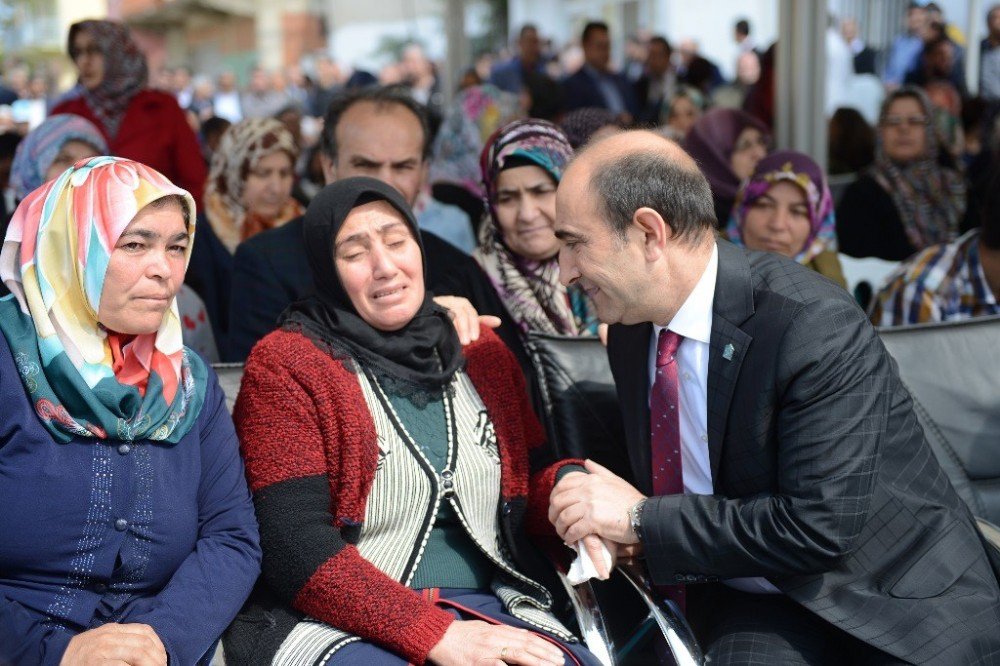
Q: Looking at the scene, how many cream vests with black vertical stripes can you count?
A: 1